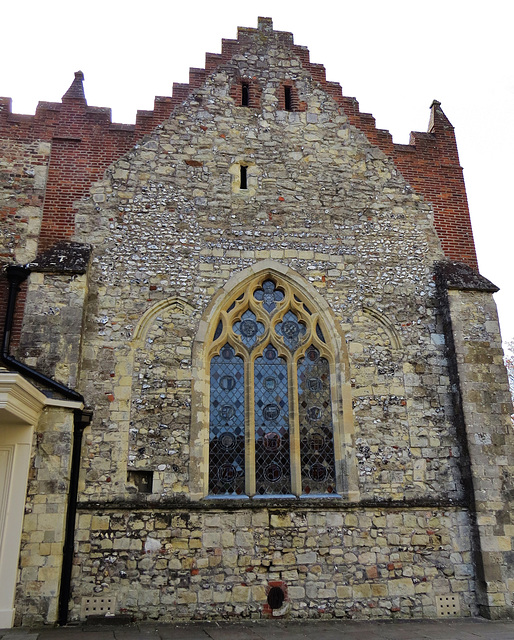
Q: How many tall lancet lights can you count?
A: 3